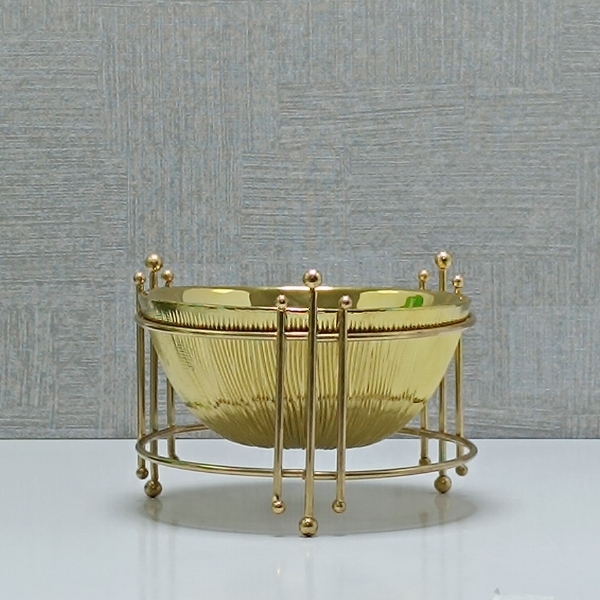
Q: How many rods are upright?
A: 9